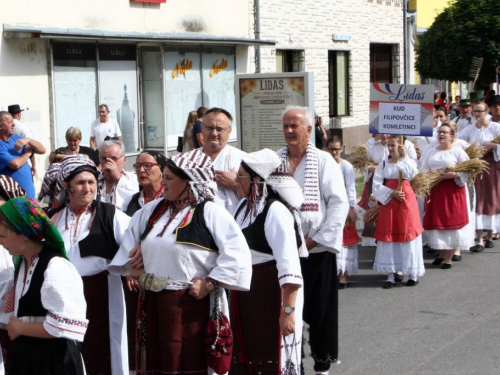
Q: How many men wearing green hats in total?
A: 2